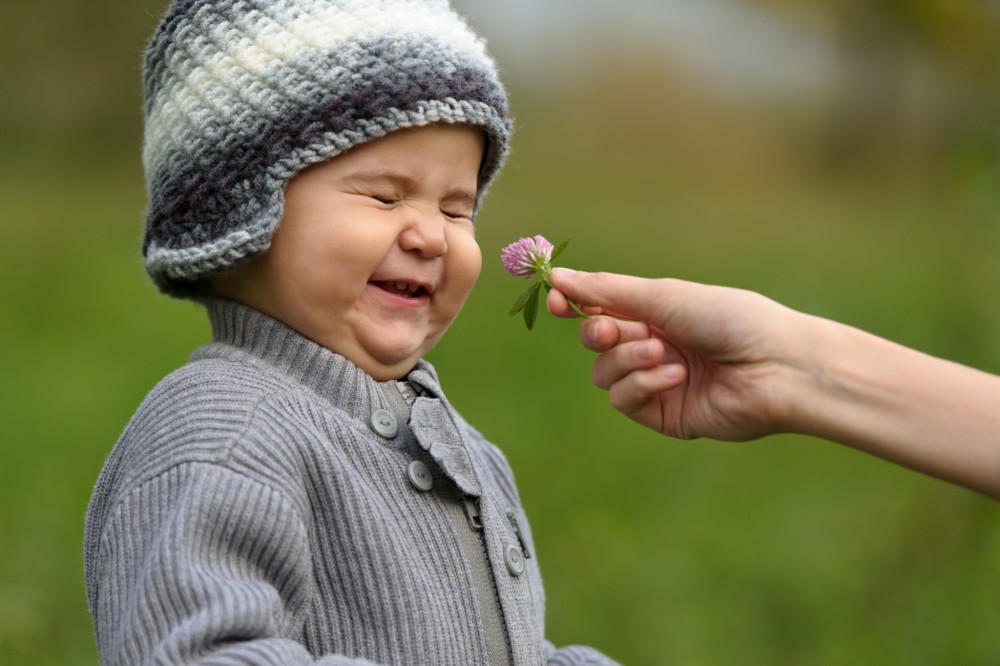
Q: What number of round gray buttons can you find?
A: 3